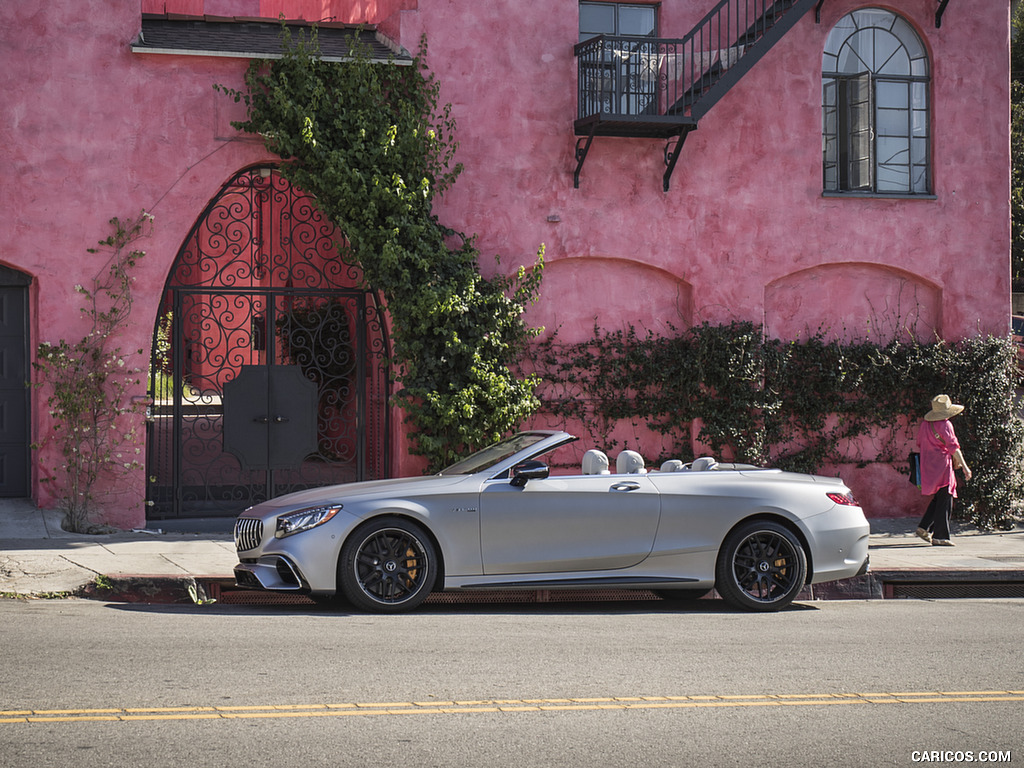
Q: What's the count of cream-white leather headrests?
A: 4